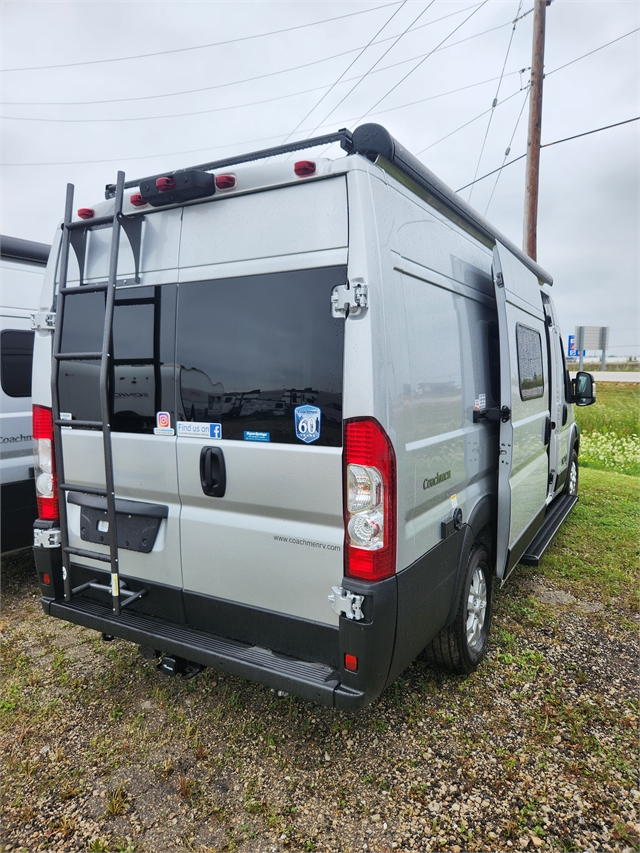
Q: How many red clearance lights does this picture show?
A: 5